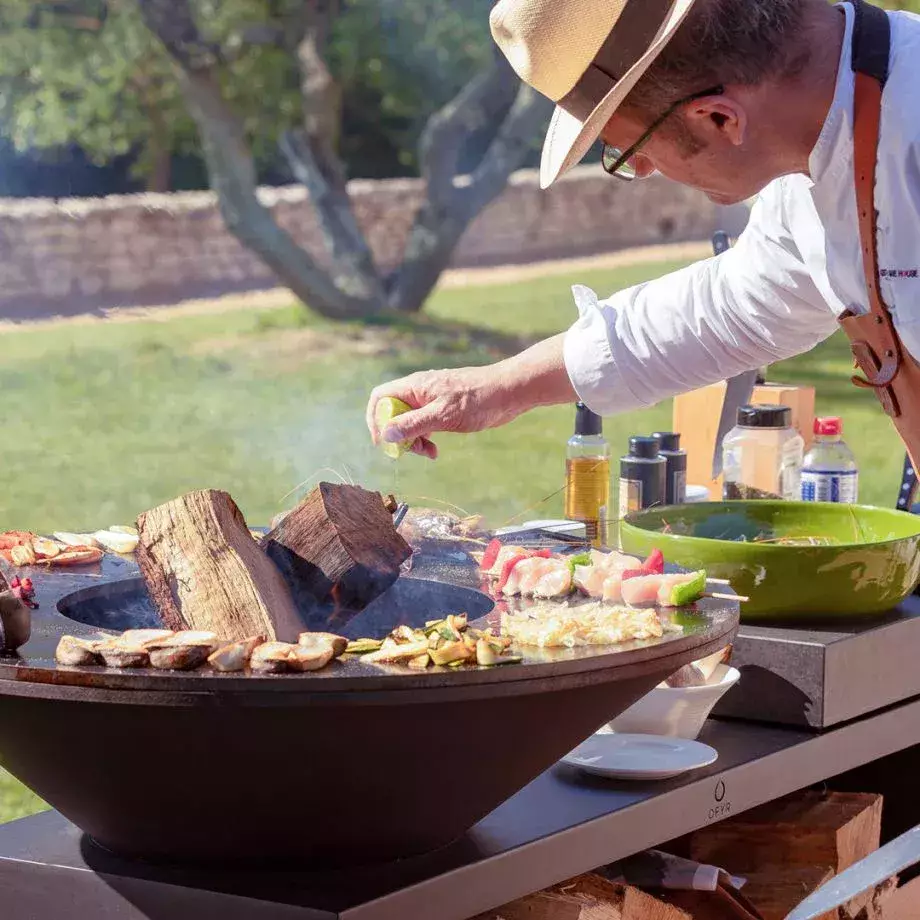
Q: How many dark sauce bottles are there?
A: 2